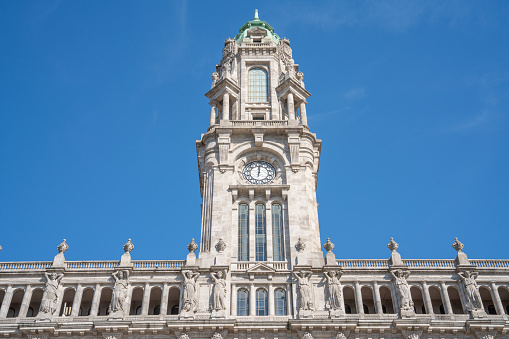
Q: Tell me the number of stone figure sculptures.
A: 8